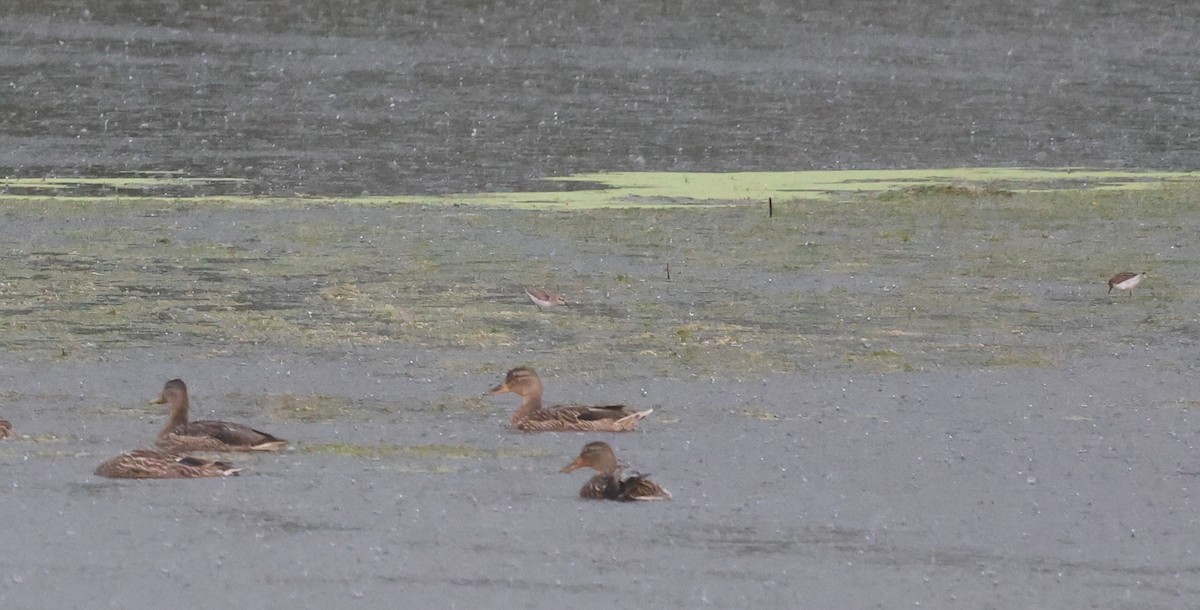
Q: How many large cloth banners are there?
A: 0